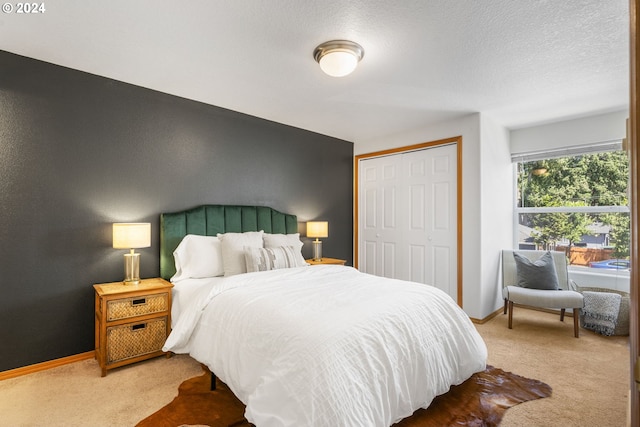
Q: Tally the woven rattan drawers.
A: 2